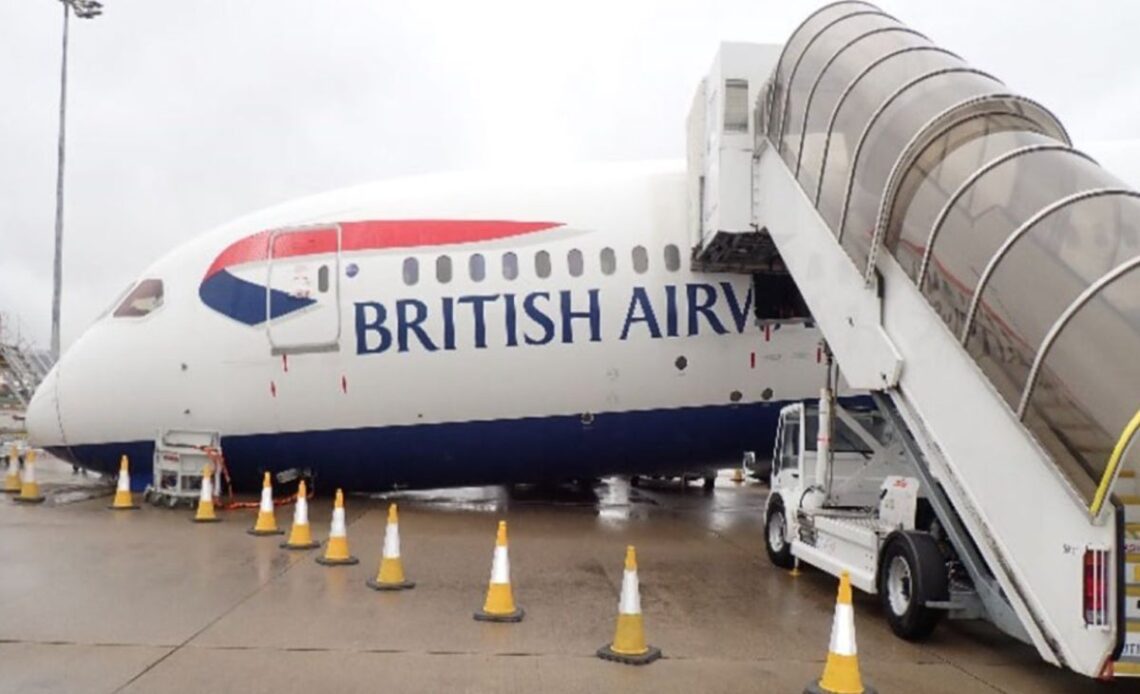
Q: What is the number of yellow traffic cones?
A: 11